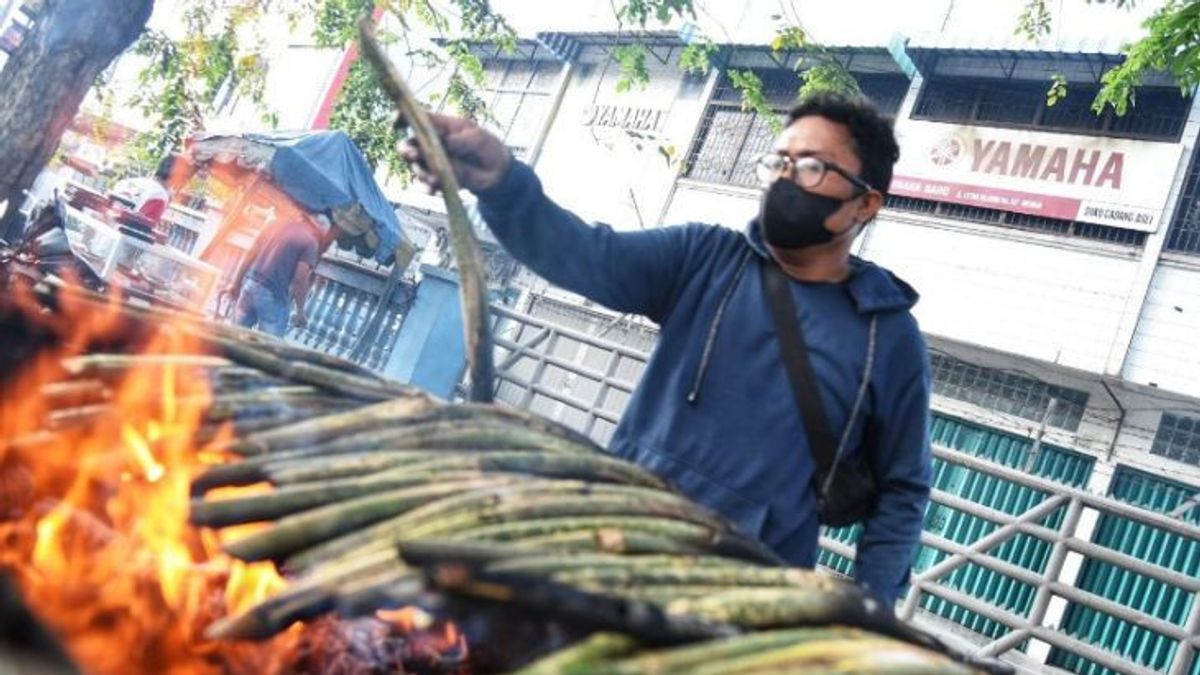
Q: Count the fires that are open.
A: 1